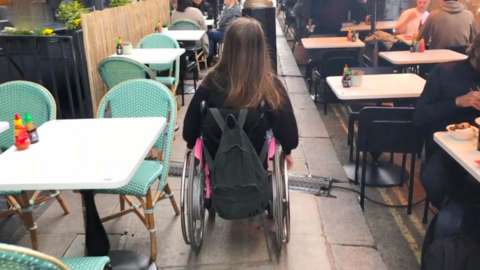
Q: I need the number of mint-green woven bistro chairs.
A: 6